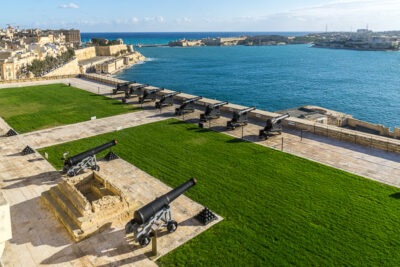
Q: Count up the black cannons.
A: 10